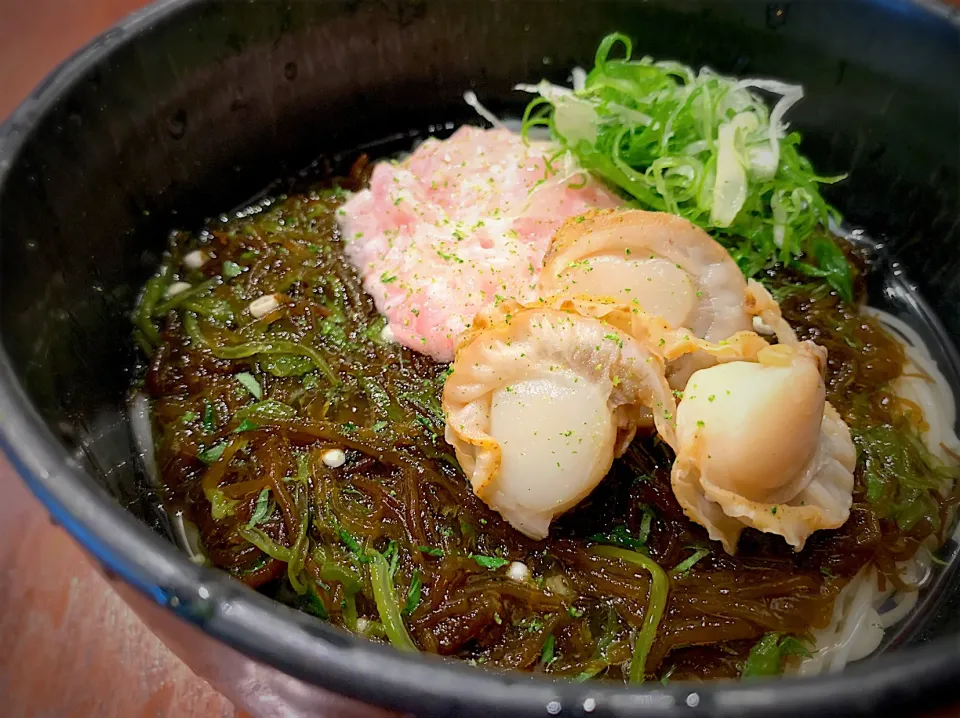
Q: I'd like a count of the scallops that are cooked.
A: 3